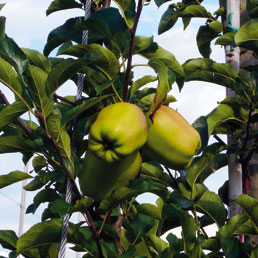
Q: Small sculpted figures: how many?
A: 0